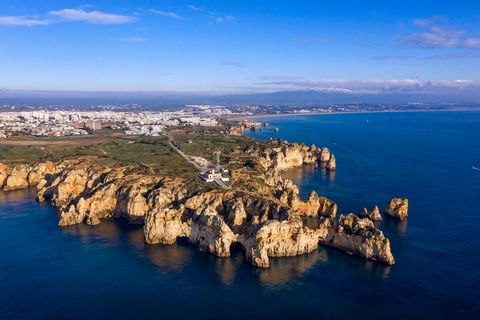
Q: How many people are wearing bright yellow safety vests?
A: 0